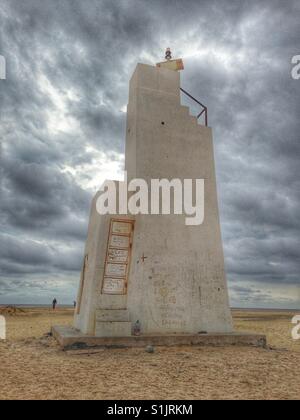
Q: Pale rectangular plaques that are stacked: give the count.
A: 5